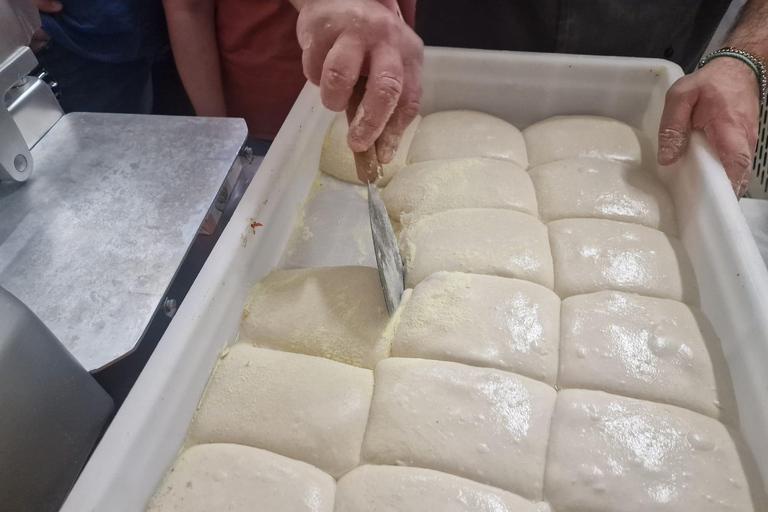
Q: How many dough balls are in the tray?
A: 15